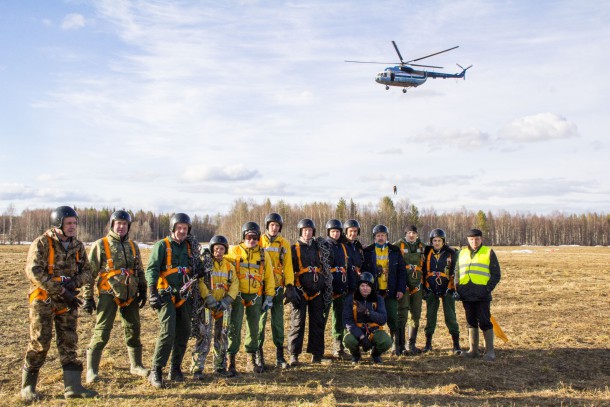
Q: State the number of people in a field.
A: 14